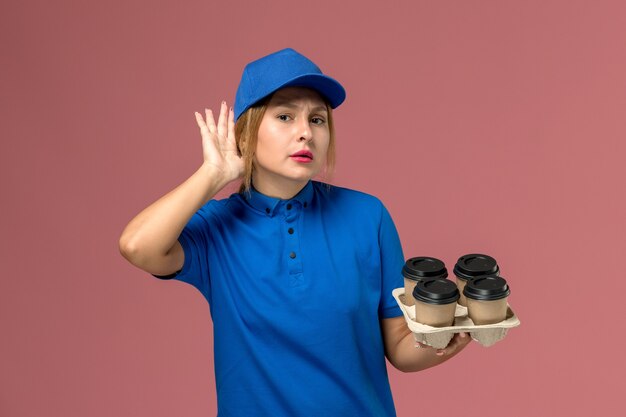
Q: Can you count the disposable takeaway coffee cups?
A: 4